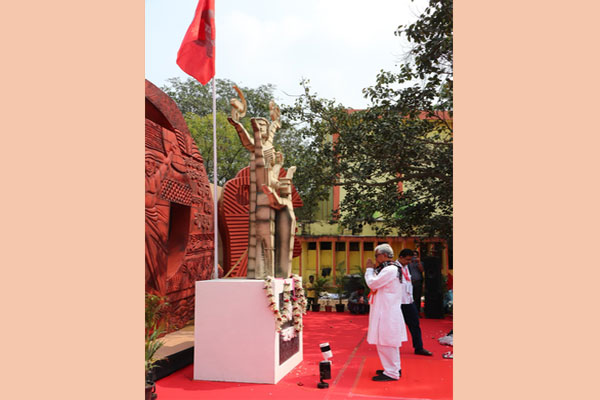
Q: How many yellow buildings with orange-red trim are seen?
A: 1